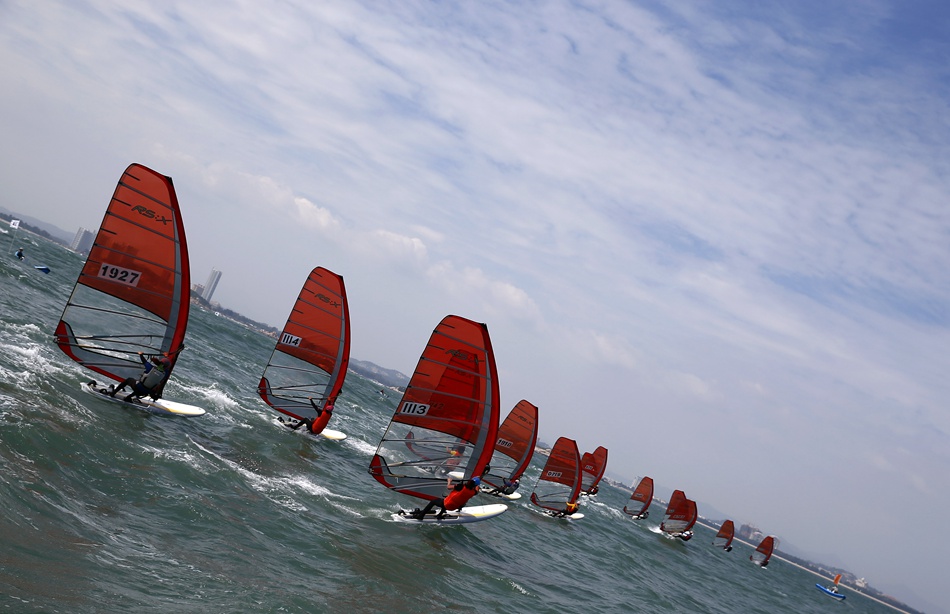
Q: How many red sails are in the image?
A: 13